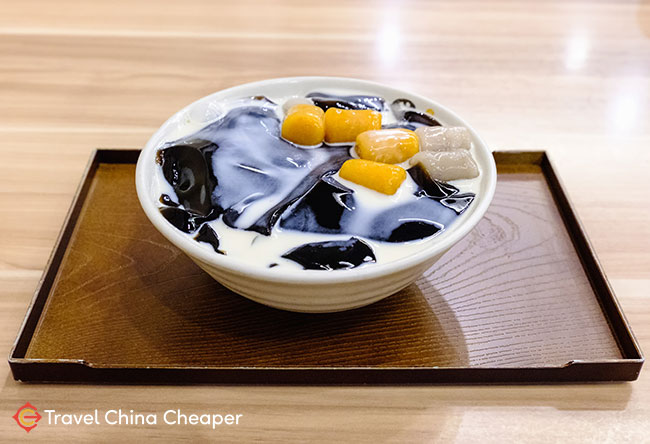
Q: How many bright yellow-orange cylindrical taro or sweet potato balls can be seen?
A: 4